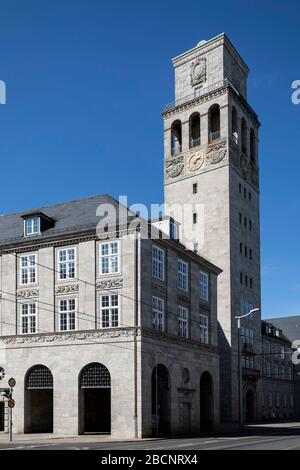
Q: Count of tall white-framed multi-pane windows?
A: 12